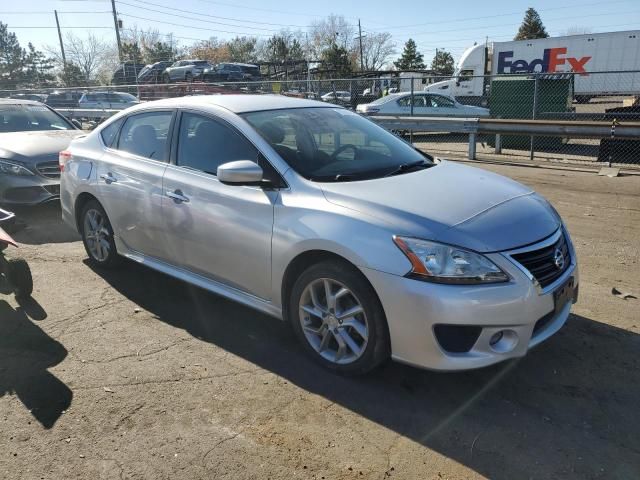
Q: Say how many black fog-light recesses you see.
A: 1